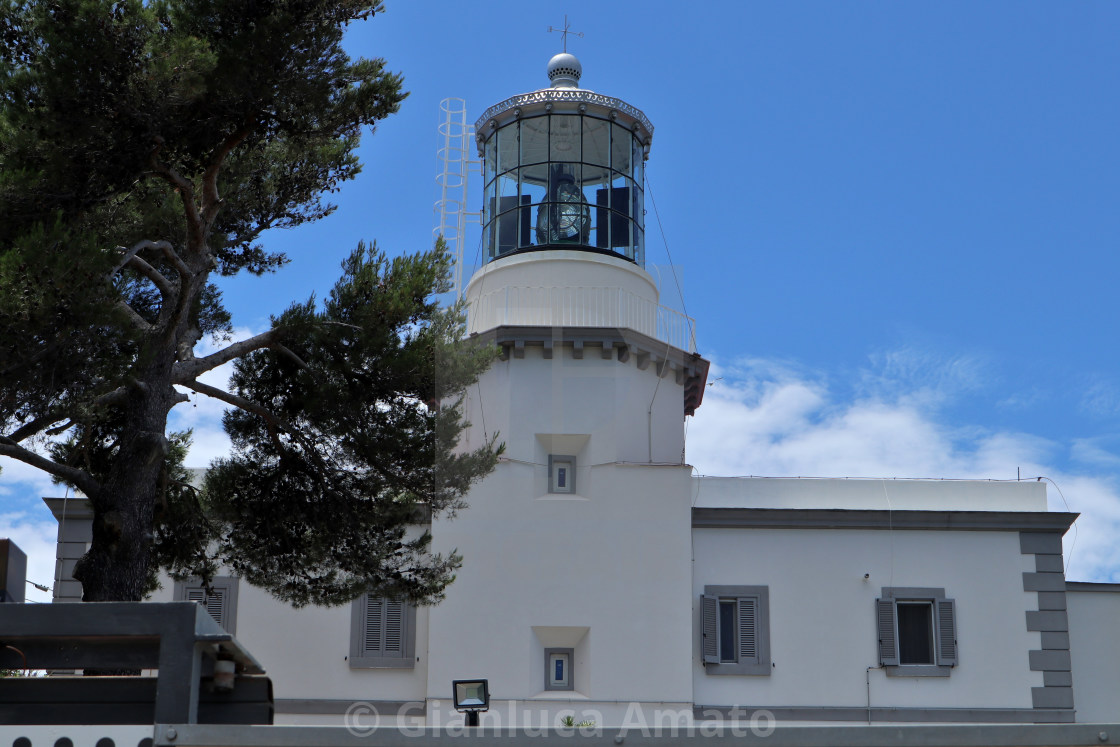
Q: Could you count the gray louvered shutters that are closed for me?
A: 5